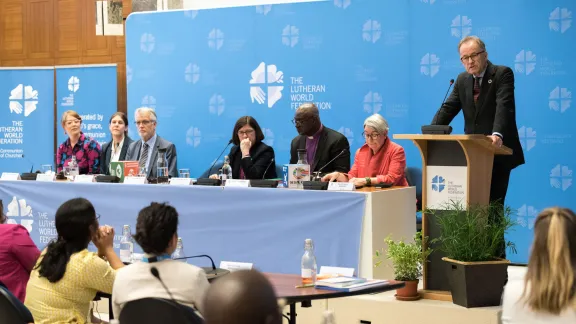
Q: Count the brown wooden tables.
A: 1